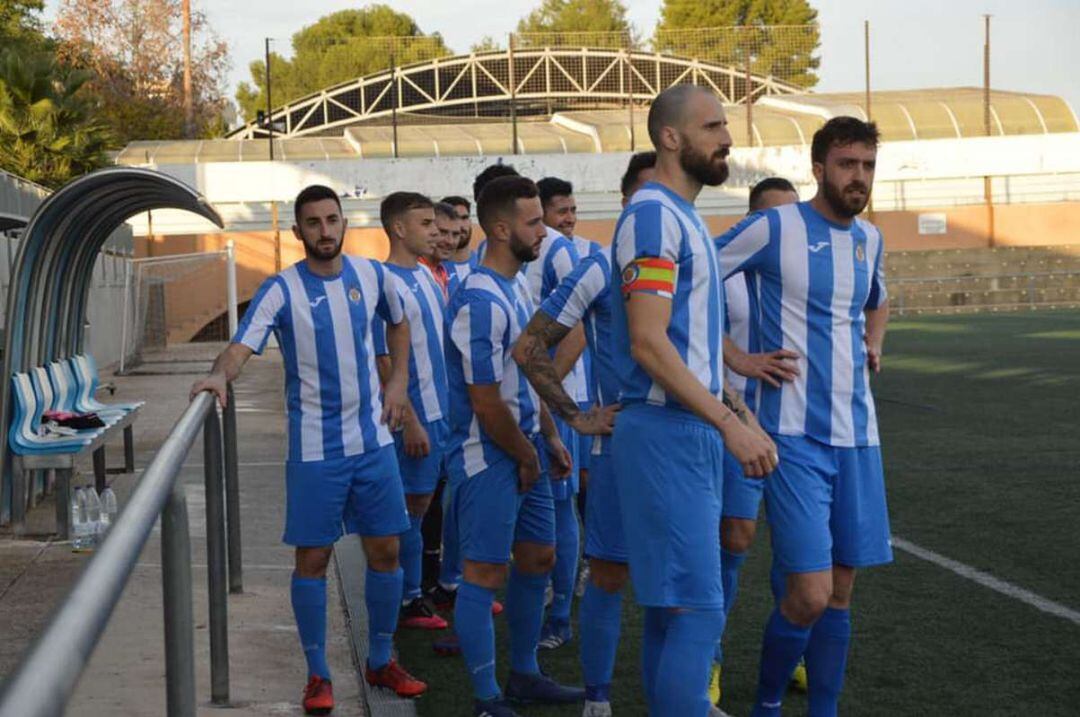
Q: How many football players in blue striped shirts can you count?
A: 10